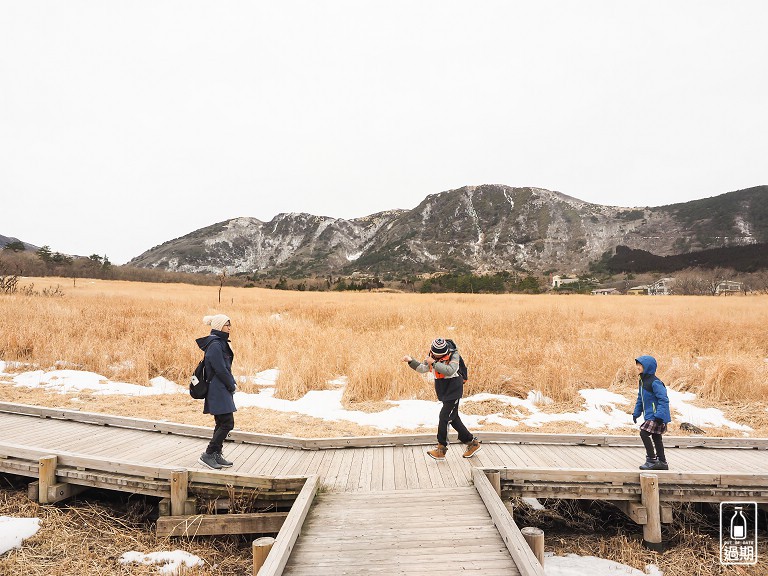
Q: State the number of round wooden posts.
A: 6